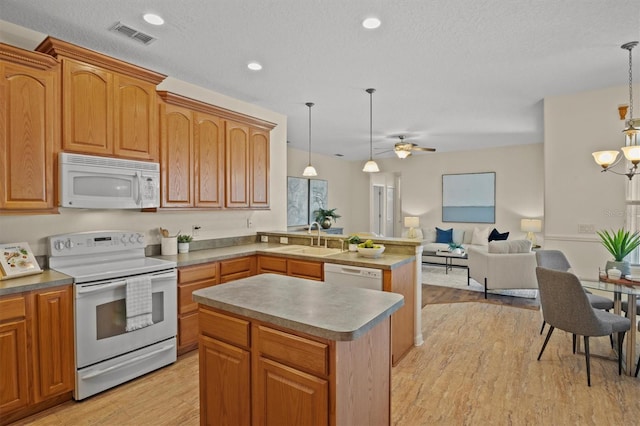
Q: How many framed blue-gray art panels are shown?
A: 3